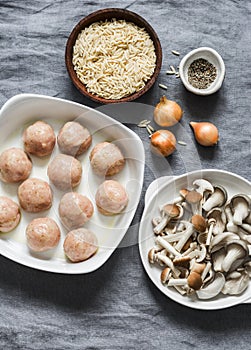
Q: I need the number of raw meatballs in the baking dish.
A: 11